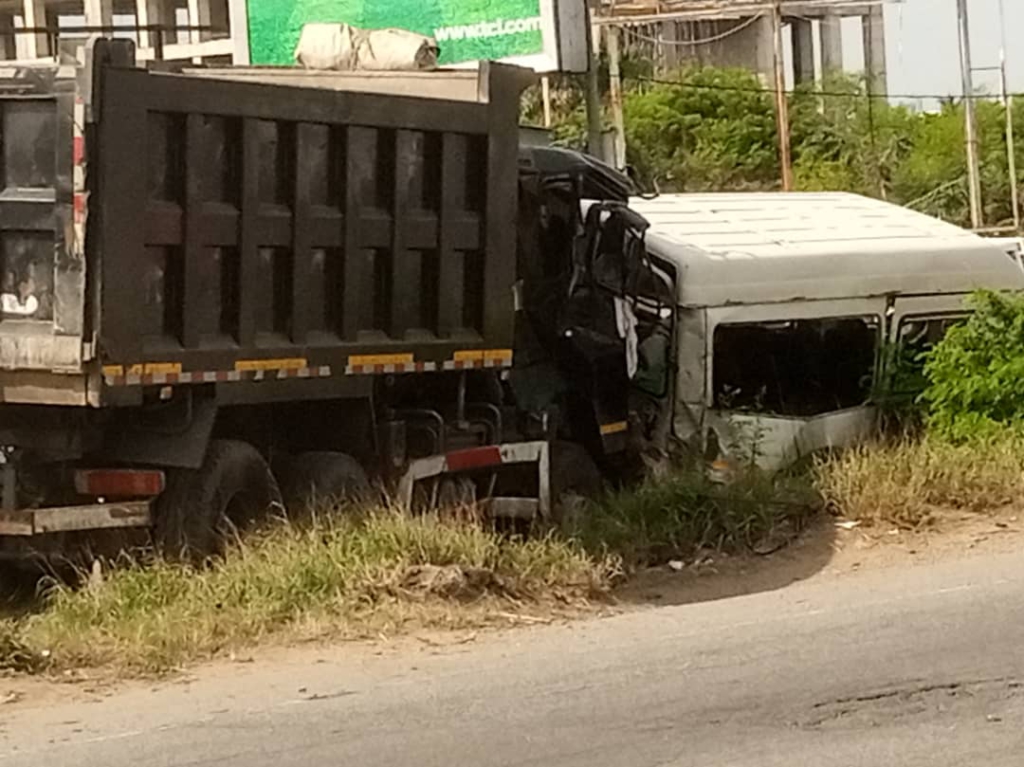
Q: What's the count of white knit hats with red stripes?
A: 0